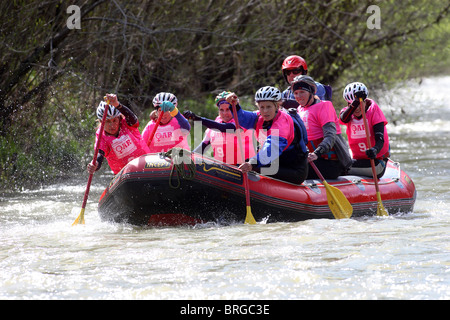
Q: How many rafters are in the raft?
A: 7